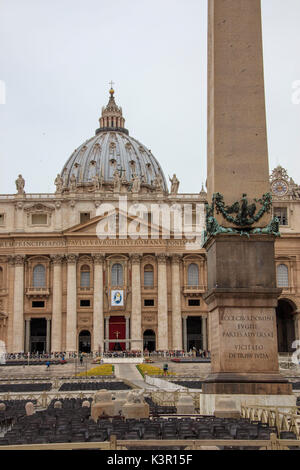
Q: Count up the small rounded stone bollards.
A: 4